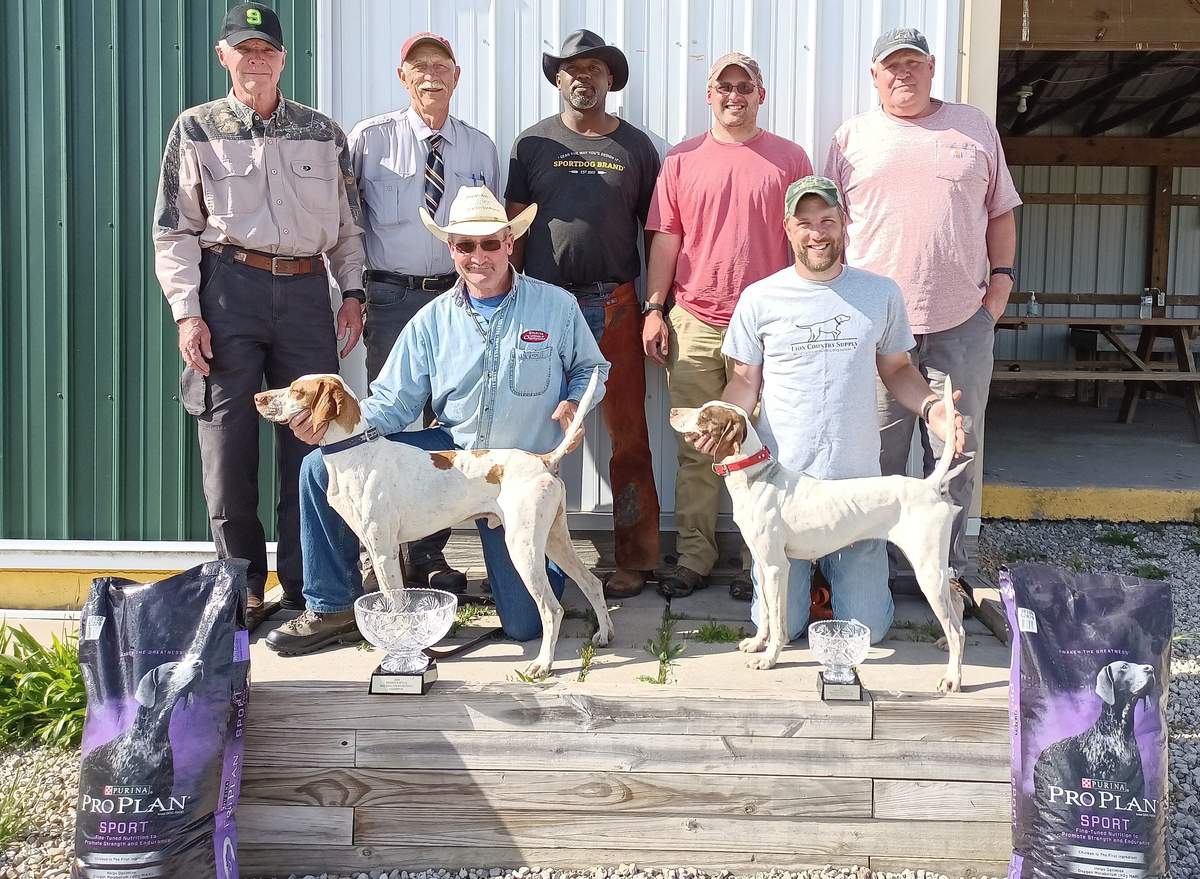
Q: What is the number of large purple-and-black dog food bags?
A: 2